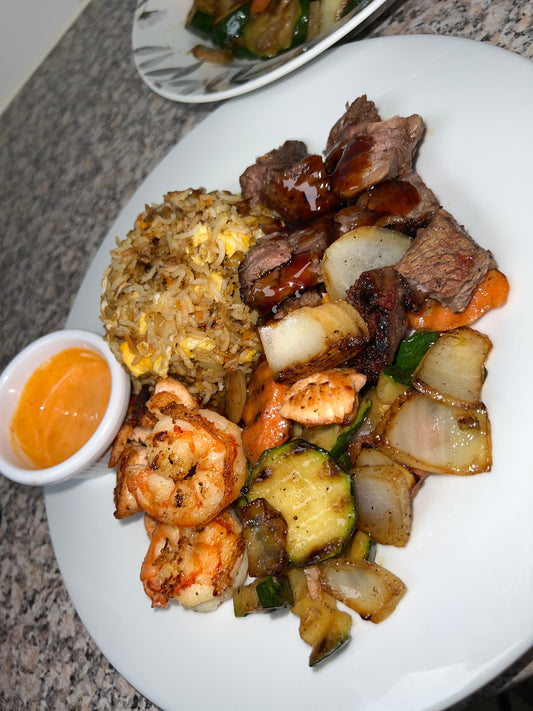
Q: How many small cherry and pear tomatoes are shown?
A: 0